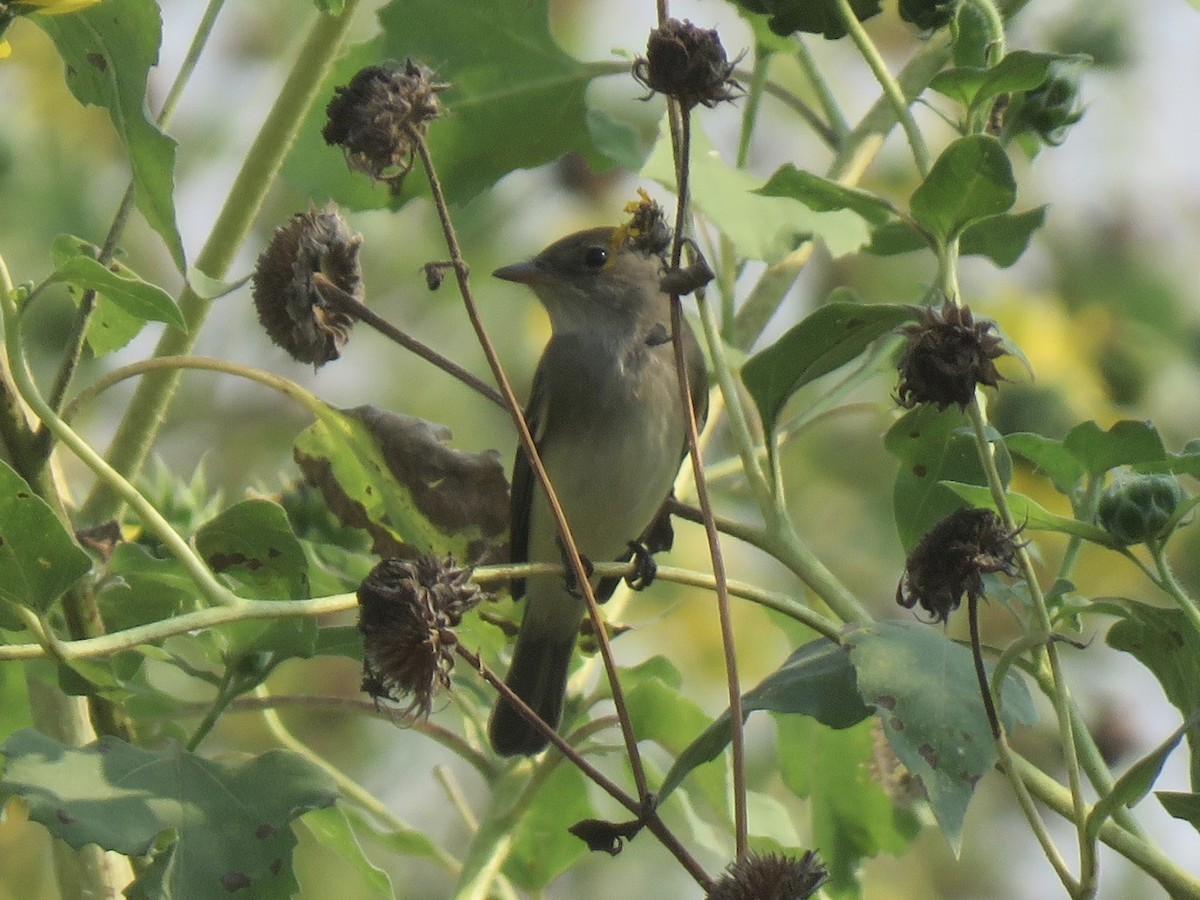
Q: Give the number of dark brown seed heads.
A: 7